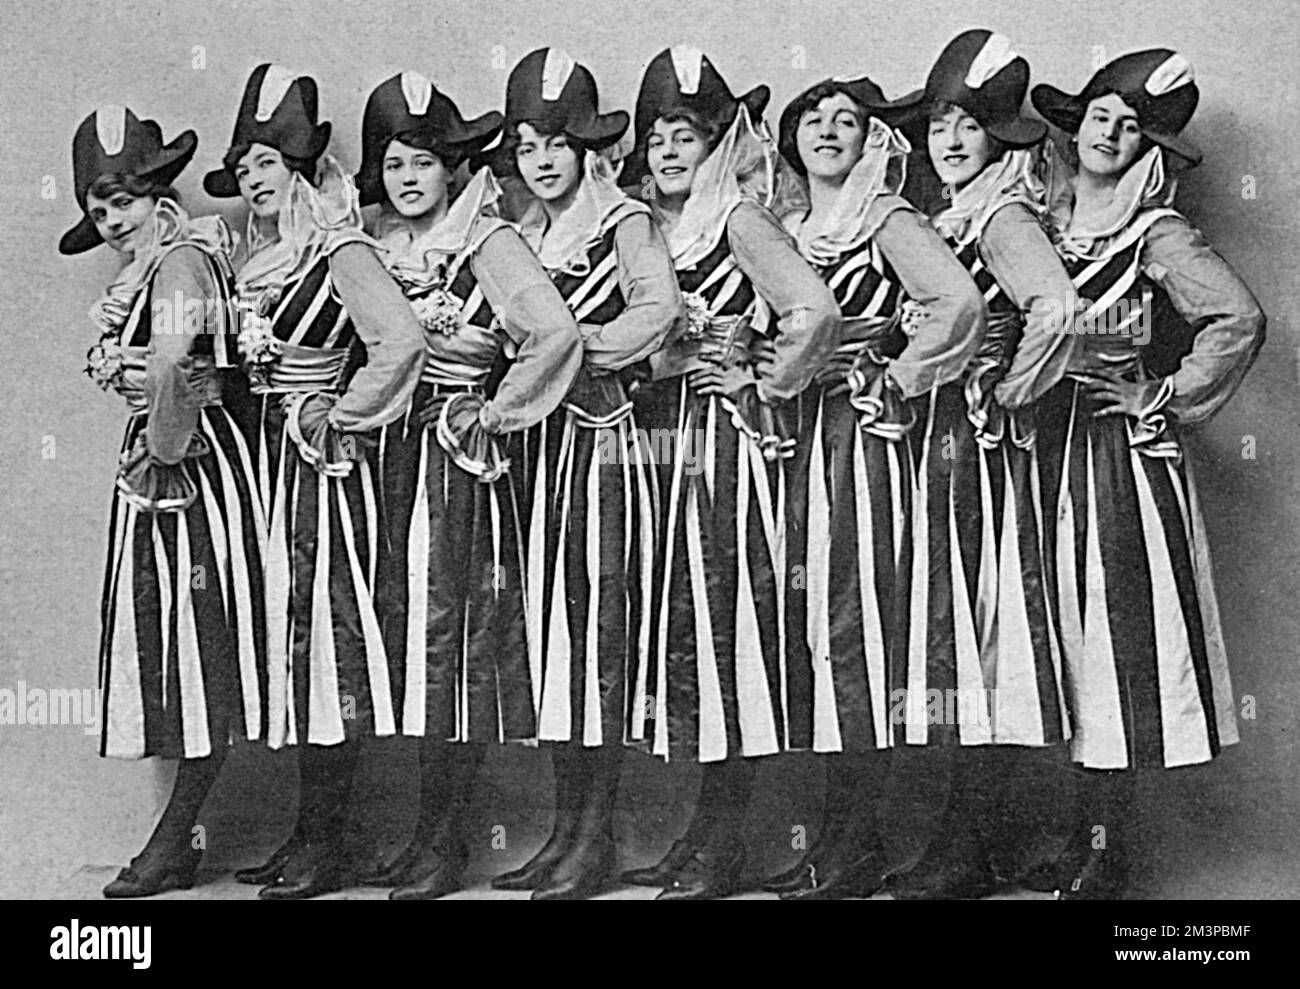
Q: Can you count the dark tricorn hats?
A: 8